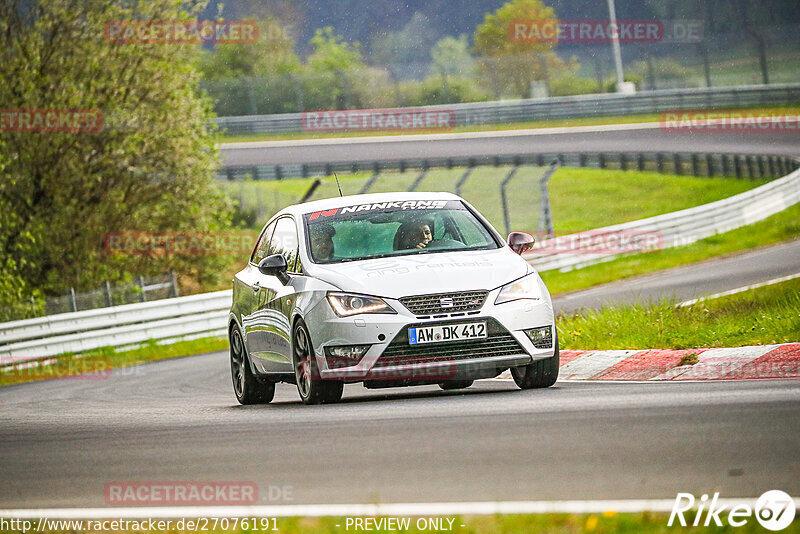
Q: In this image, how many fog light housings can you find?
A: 2